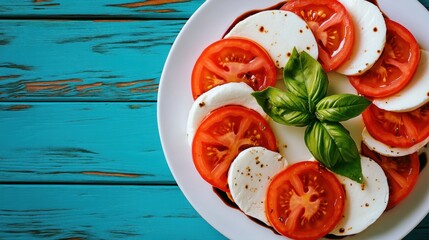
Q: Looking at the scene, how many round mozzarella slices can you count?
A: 7